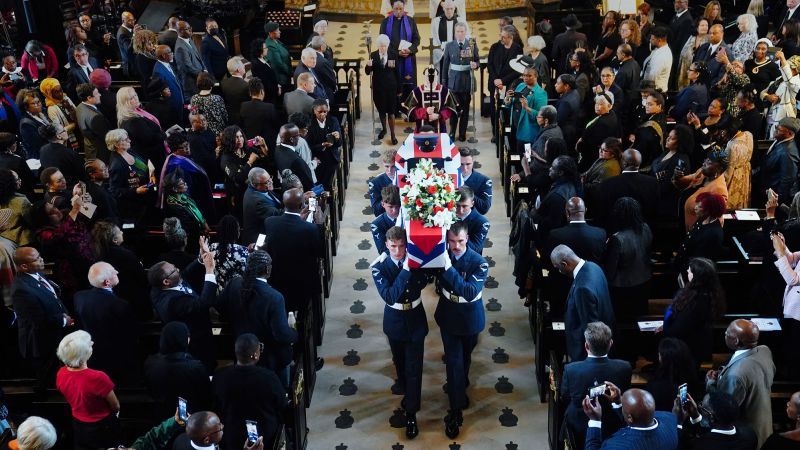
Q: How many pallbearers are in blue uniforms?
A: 6